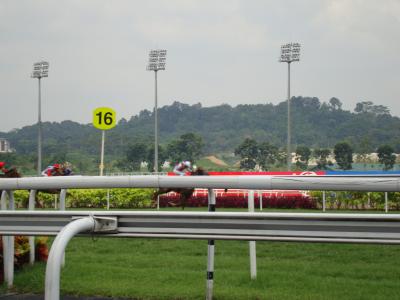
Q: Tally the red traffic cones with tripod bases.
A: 0